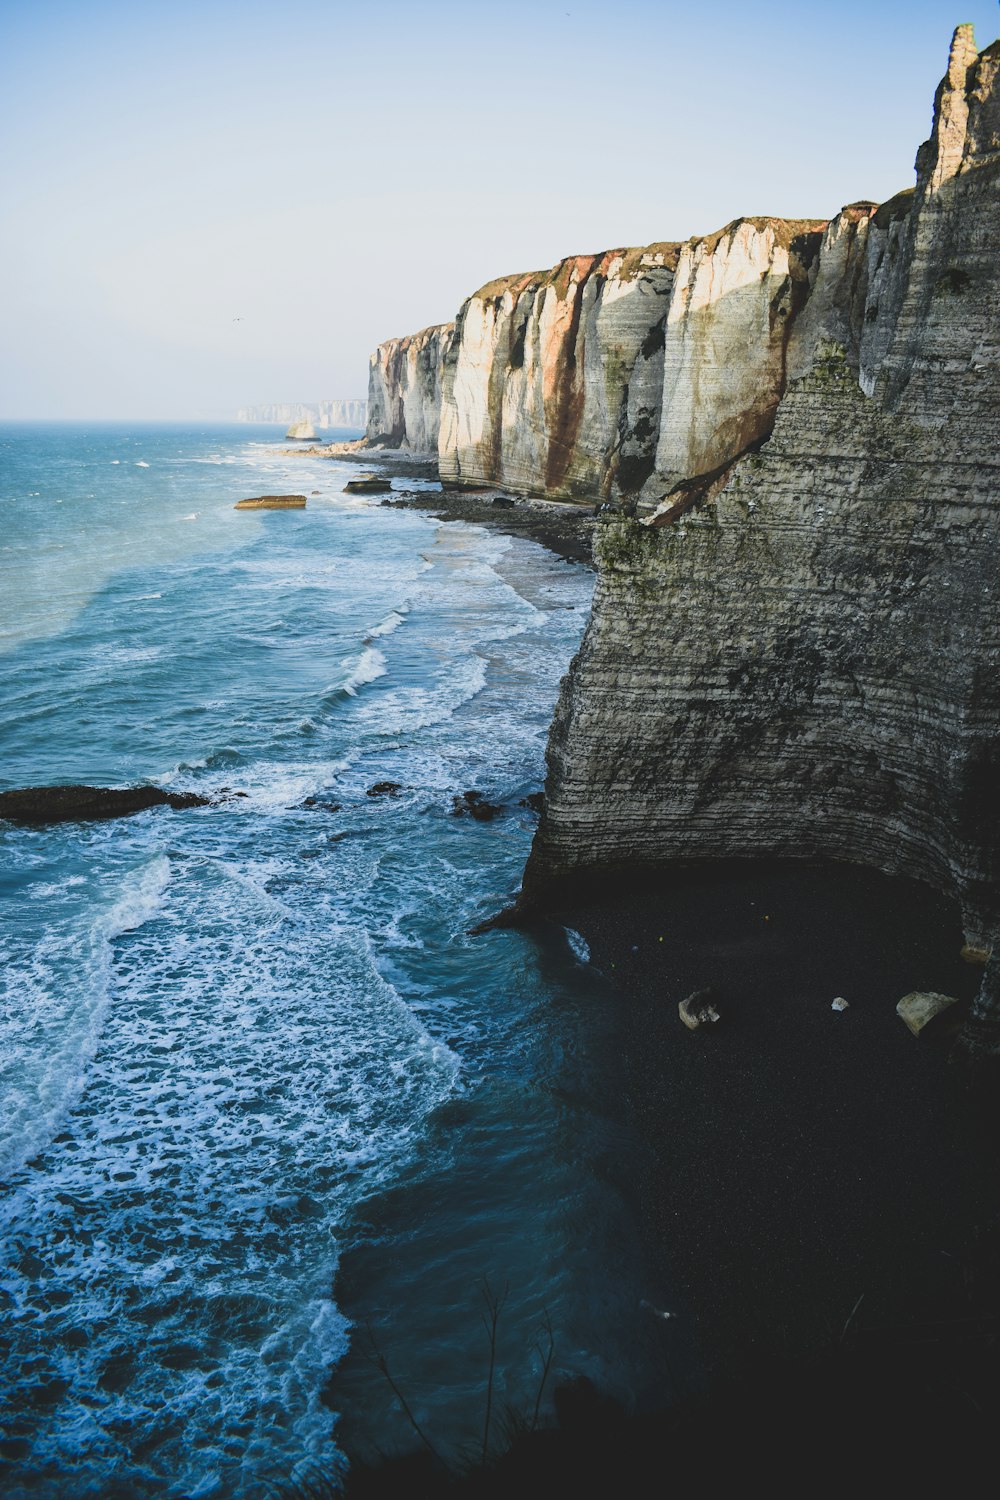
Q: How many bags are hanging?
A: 0